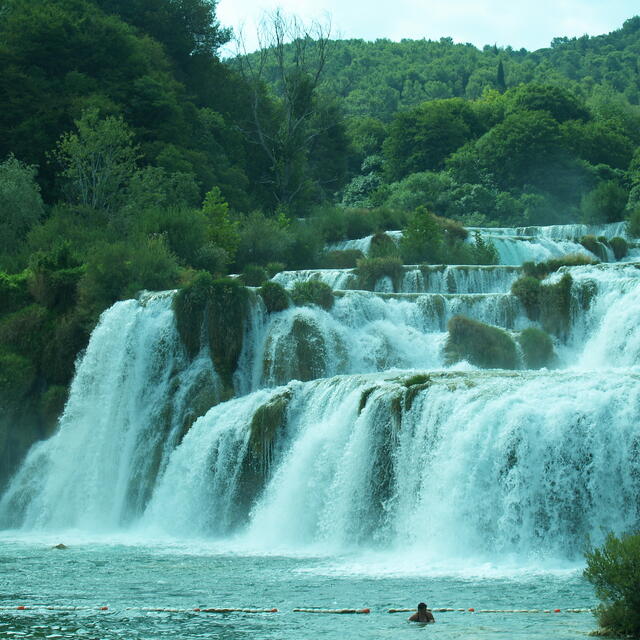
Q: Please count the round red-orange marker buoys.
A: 7